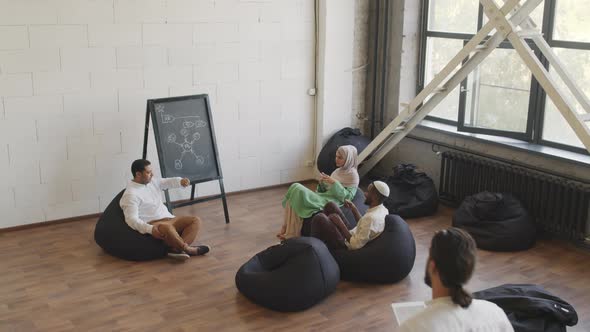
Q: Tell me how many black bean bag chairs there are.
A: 8